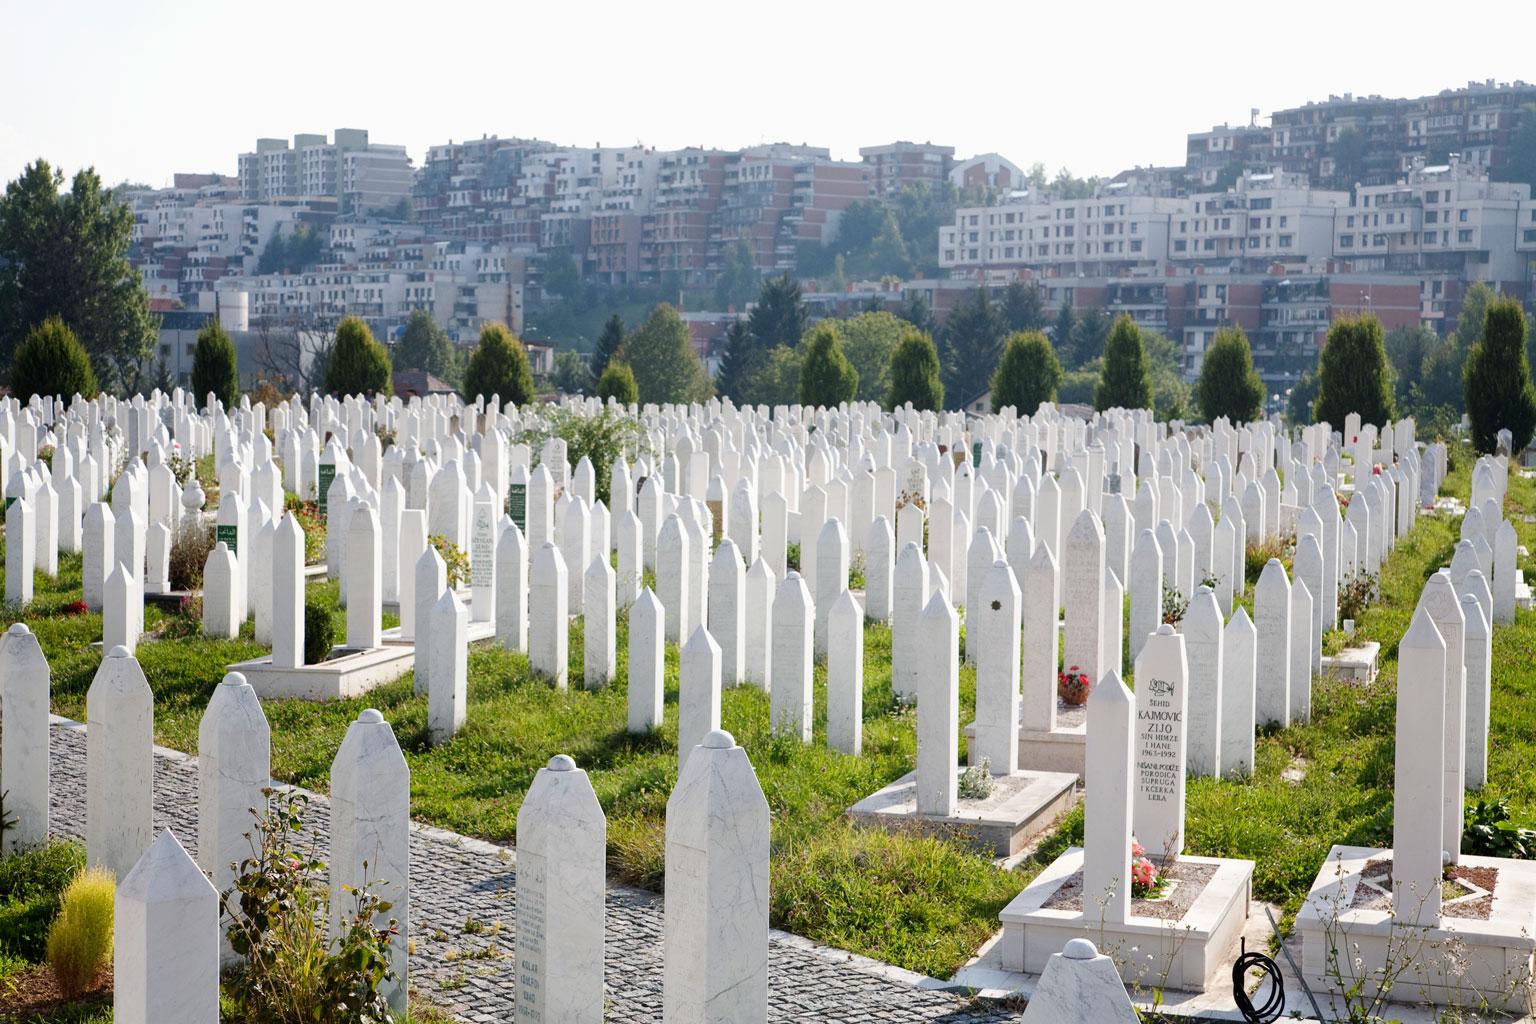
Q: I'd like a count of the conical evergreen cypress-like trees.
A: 12